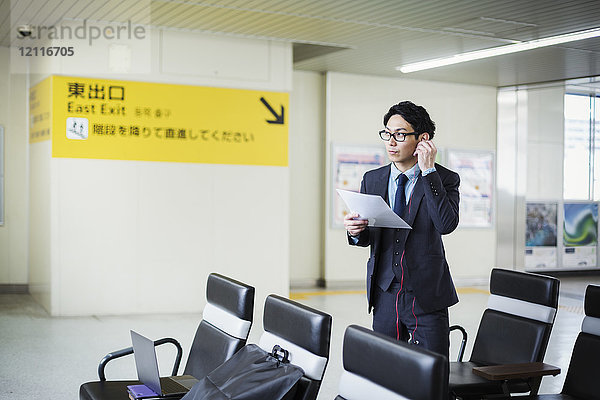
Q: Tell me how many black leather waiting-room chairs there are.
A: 5